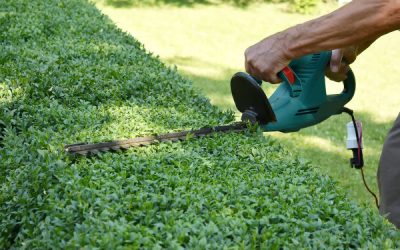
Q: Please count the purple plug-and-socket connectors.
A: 0